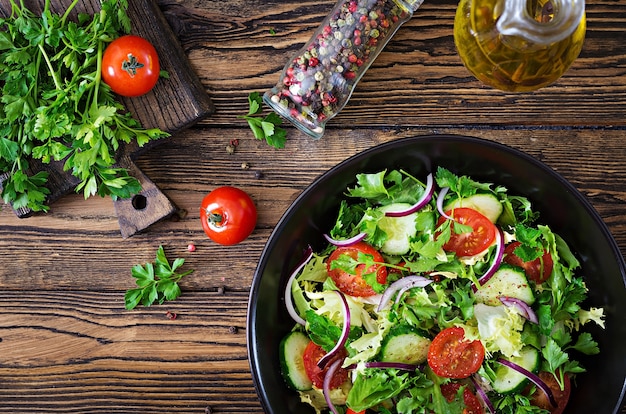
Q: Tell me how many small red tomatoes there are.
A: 2